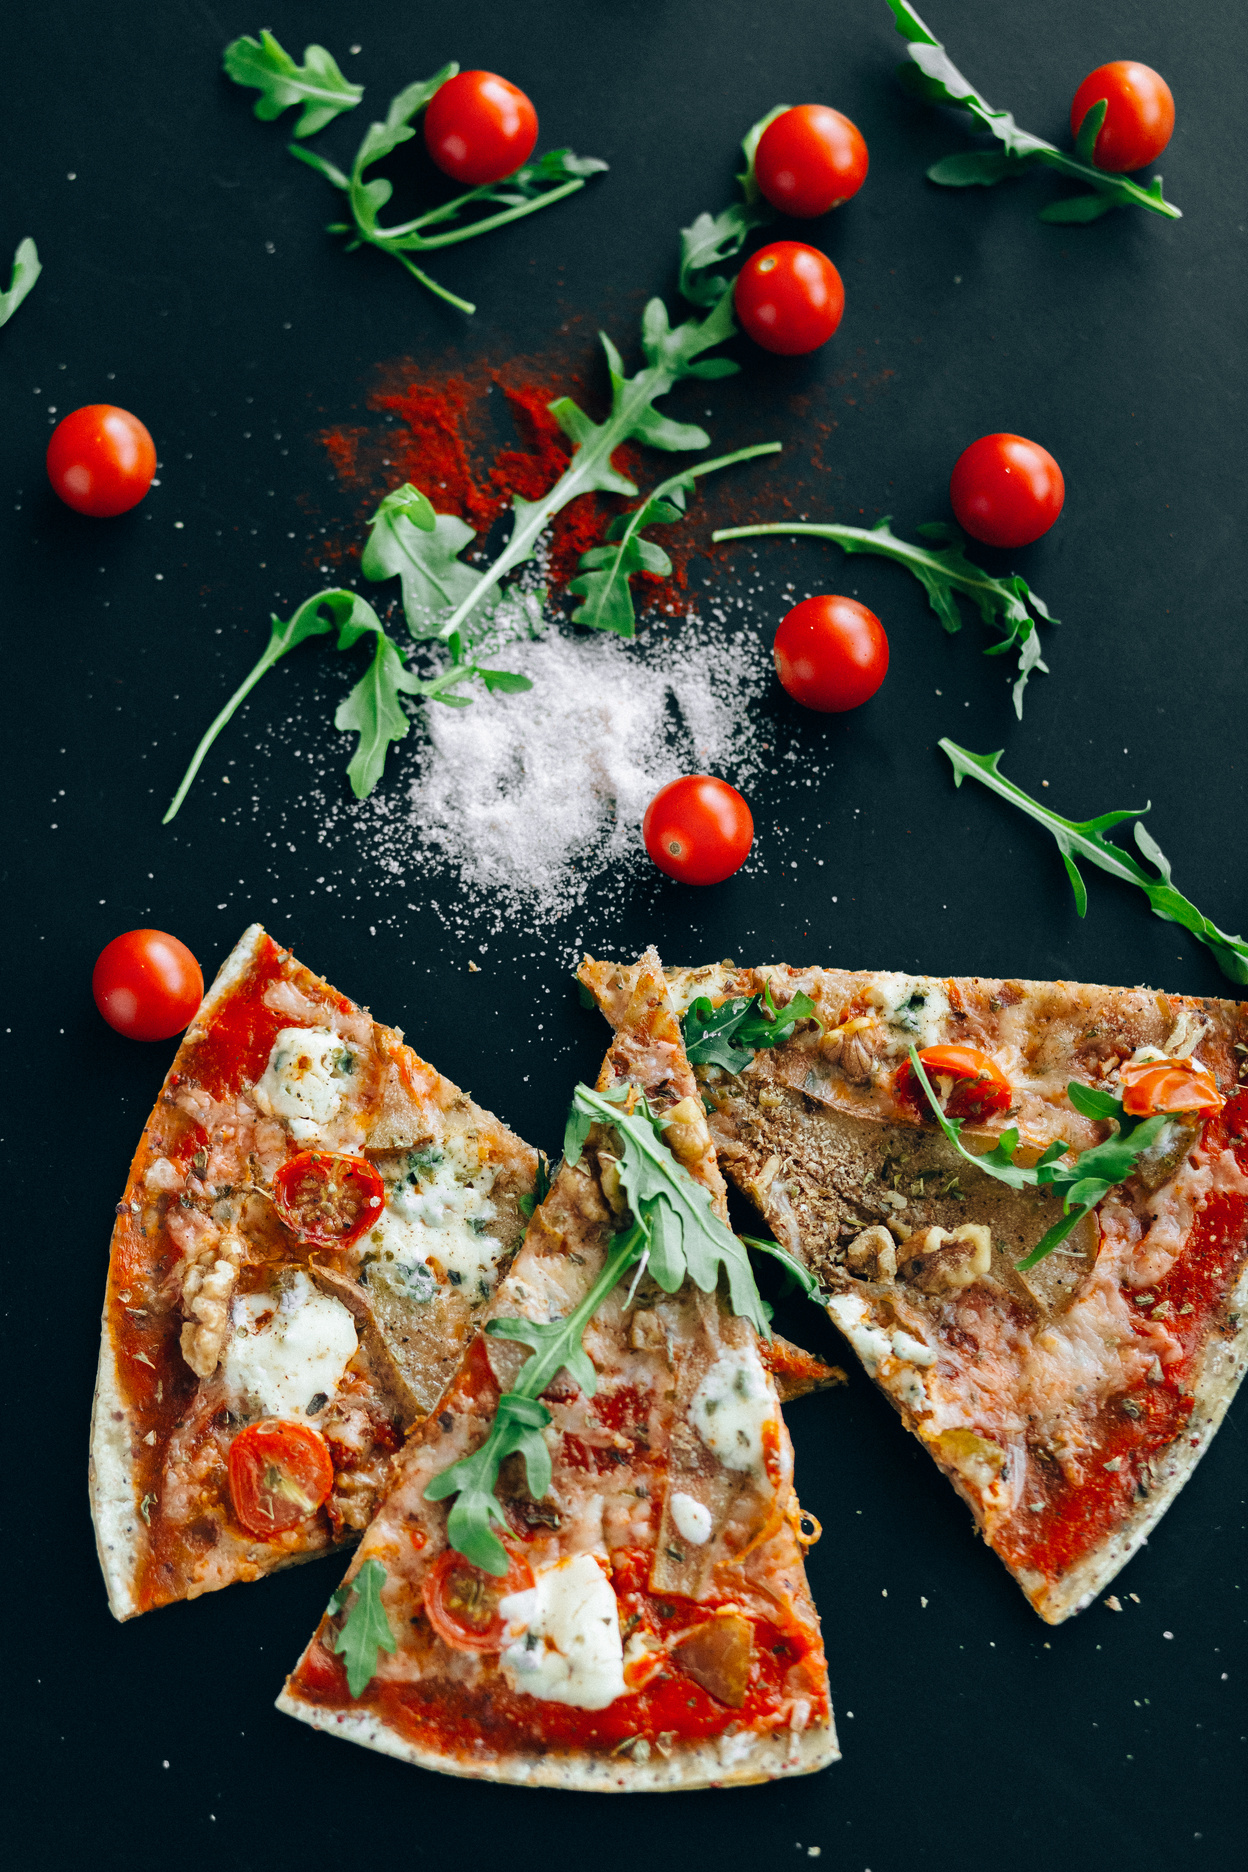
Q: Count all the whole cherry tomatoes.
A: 9